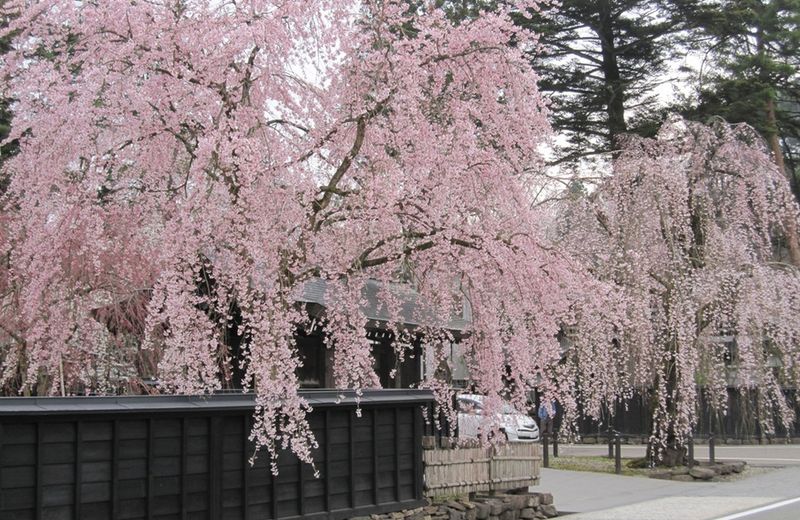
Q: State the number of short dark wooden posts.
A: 6